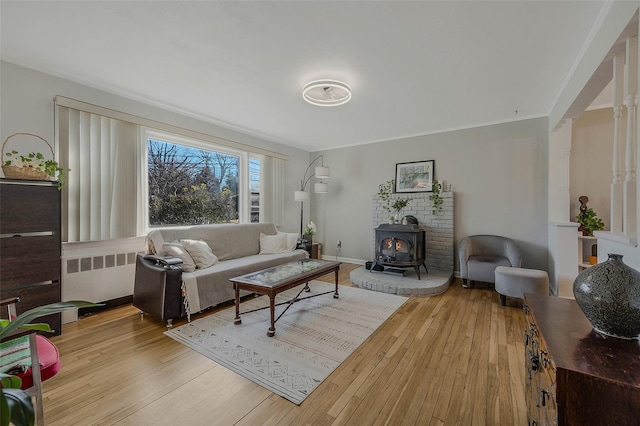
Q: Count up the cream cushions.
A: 4